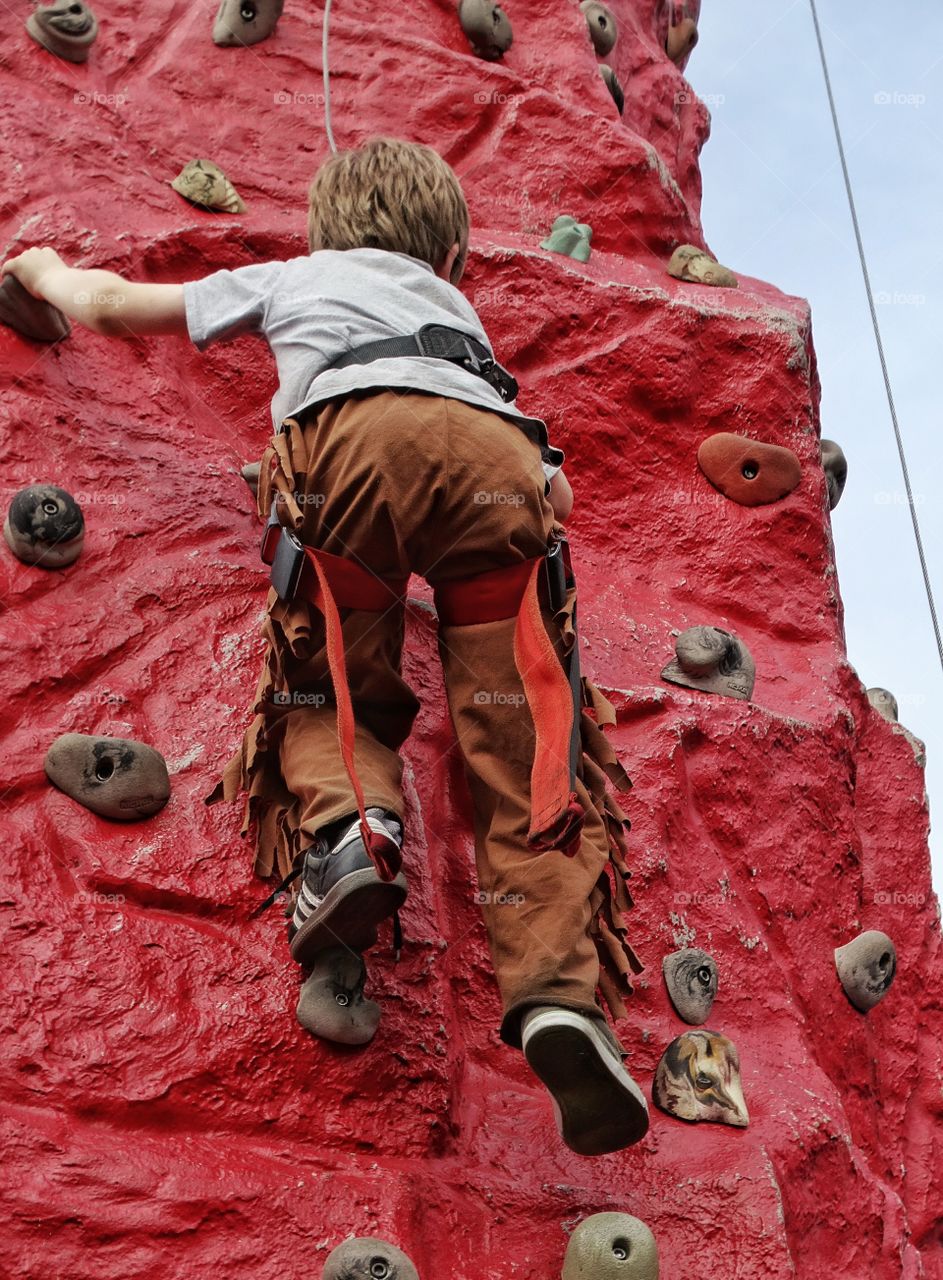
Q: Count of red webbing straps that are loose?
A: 2